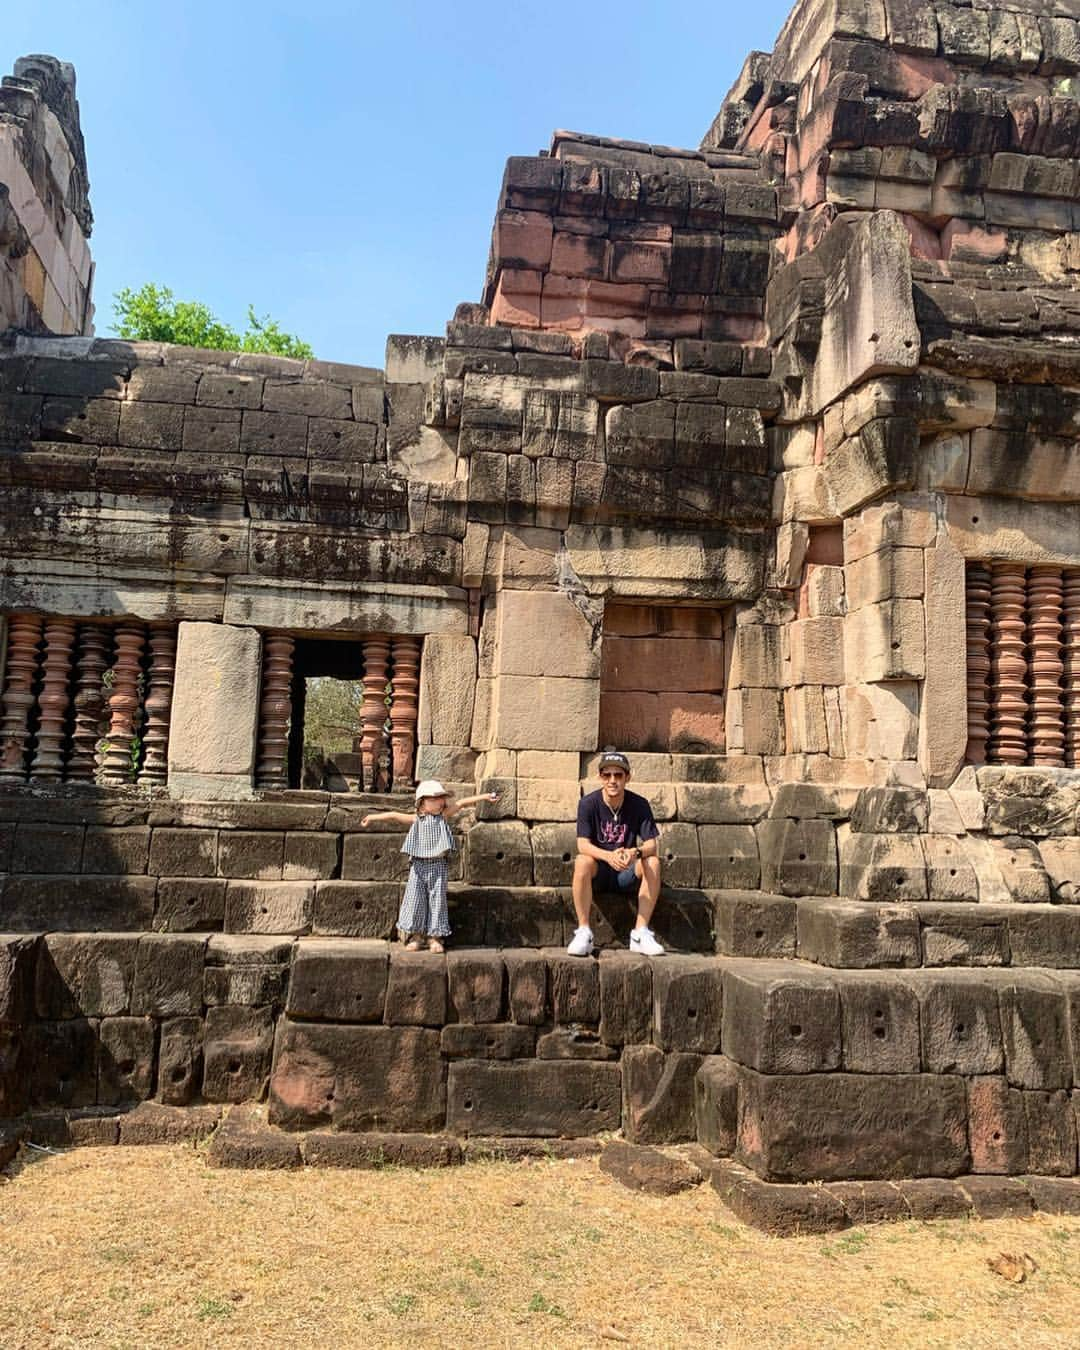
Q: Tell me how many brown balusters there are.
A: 12